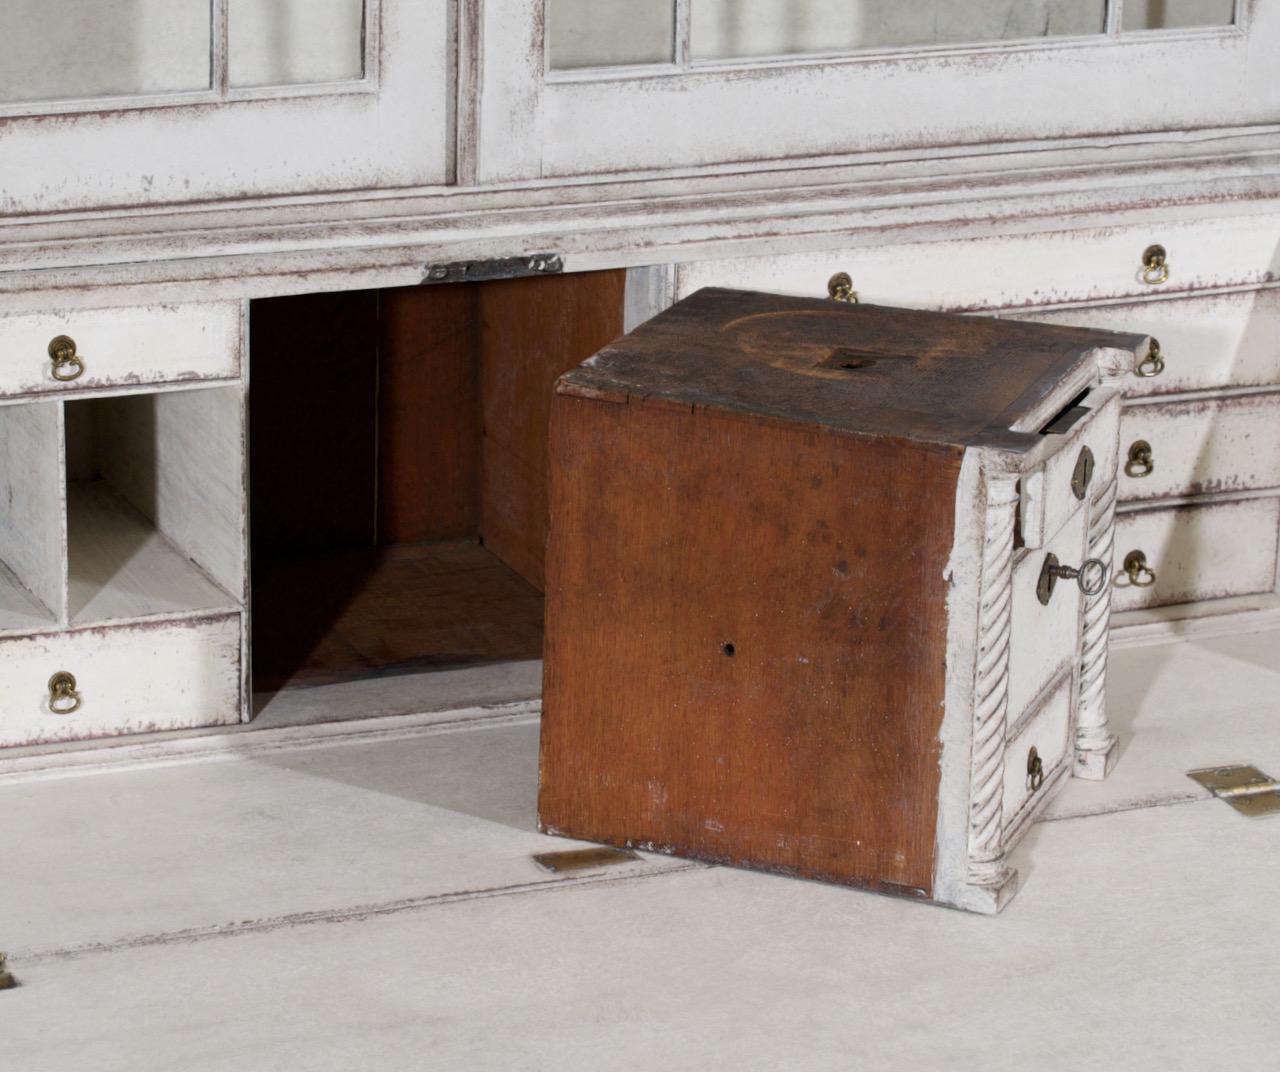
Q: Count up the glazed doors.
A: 2